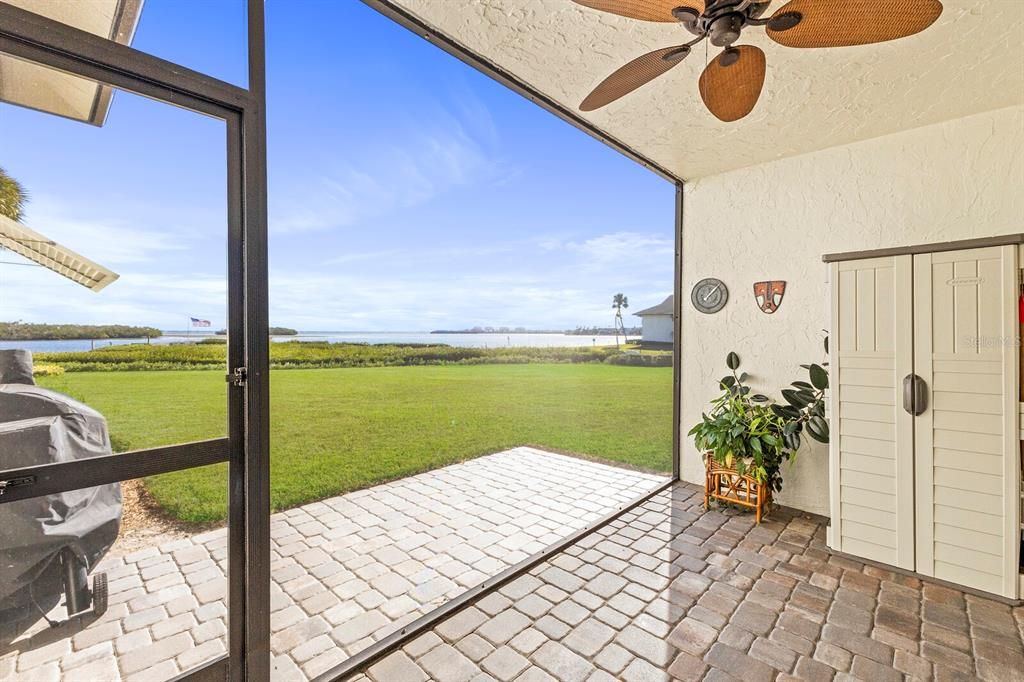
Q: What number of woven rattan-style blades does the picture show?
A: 4